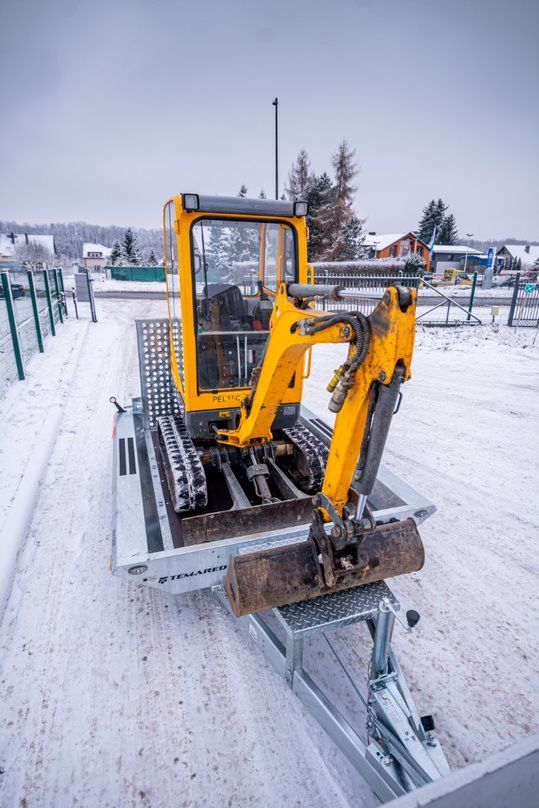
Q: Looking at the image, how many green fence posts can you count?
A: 6